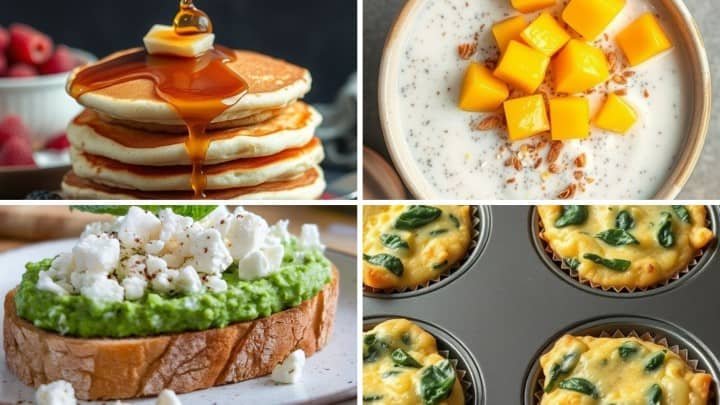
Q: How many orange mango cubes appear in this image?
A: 11